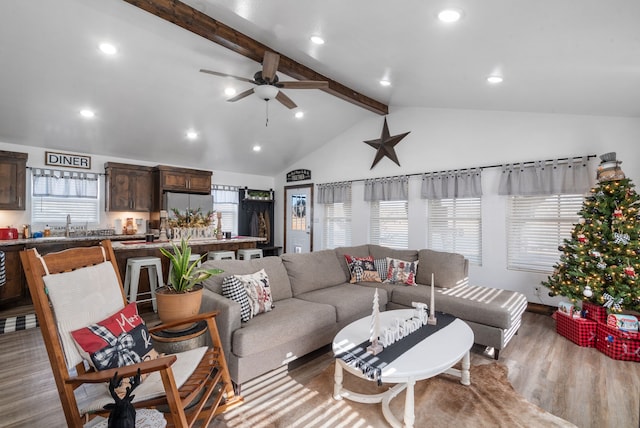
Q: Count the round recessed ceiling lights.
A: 10